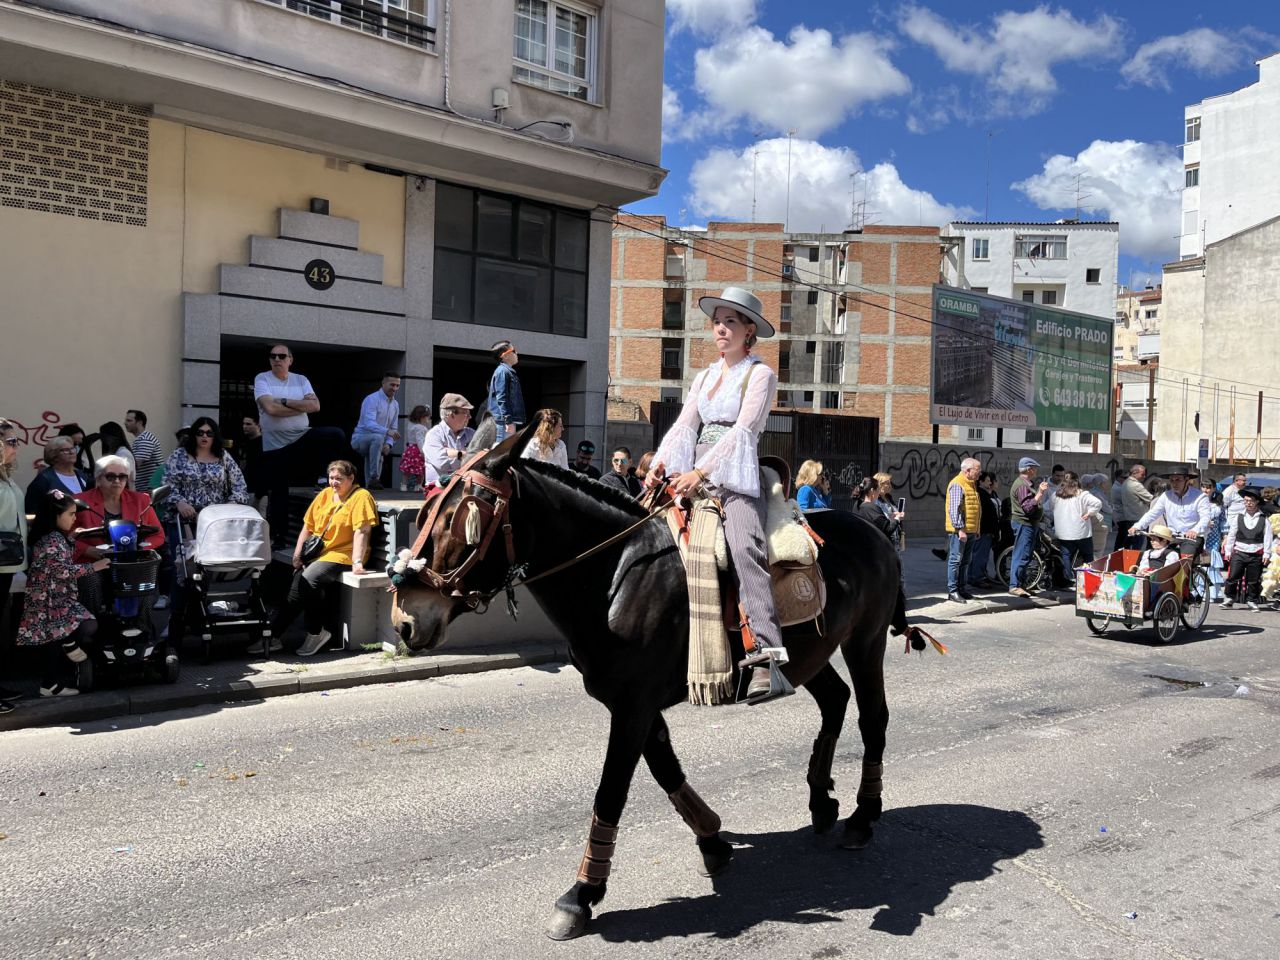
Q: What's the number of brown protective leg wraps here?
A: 4